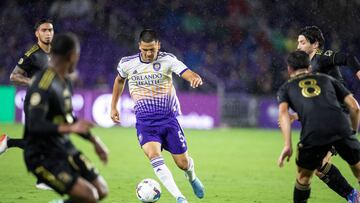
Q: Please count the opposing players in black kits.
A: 4